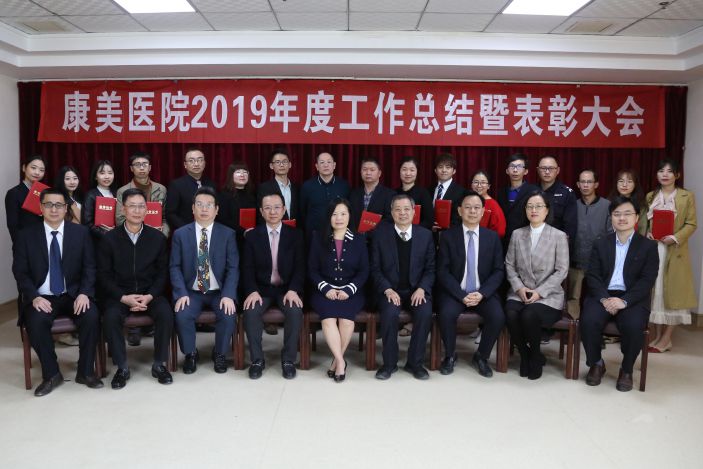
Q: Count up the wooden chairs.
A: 9